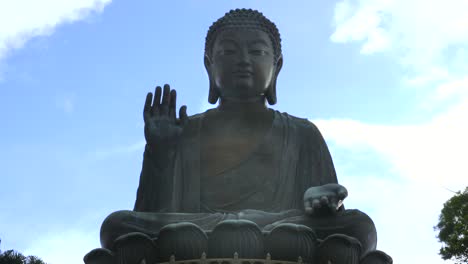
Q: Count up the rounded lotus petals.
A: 7